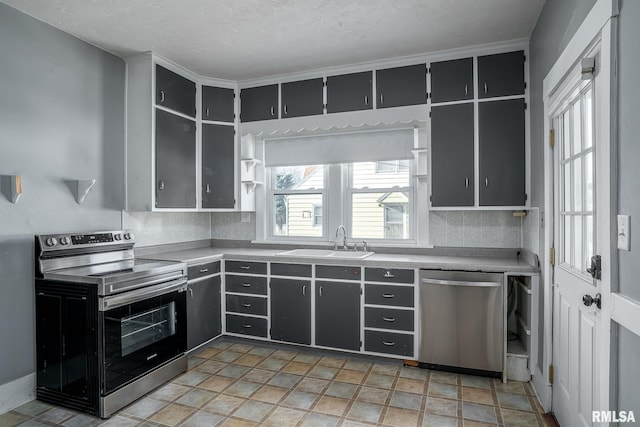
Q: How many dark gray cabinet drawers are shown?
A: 9